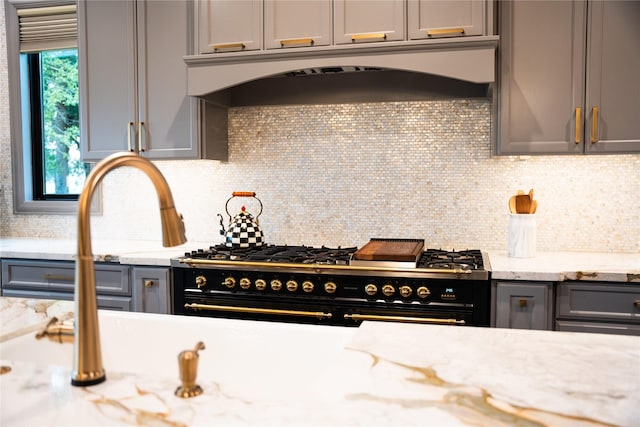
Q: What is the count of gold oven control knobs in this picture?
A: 12